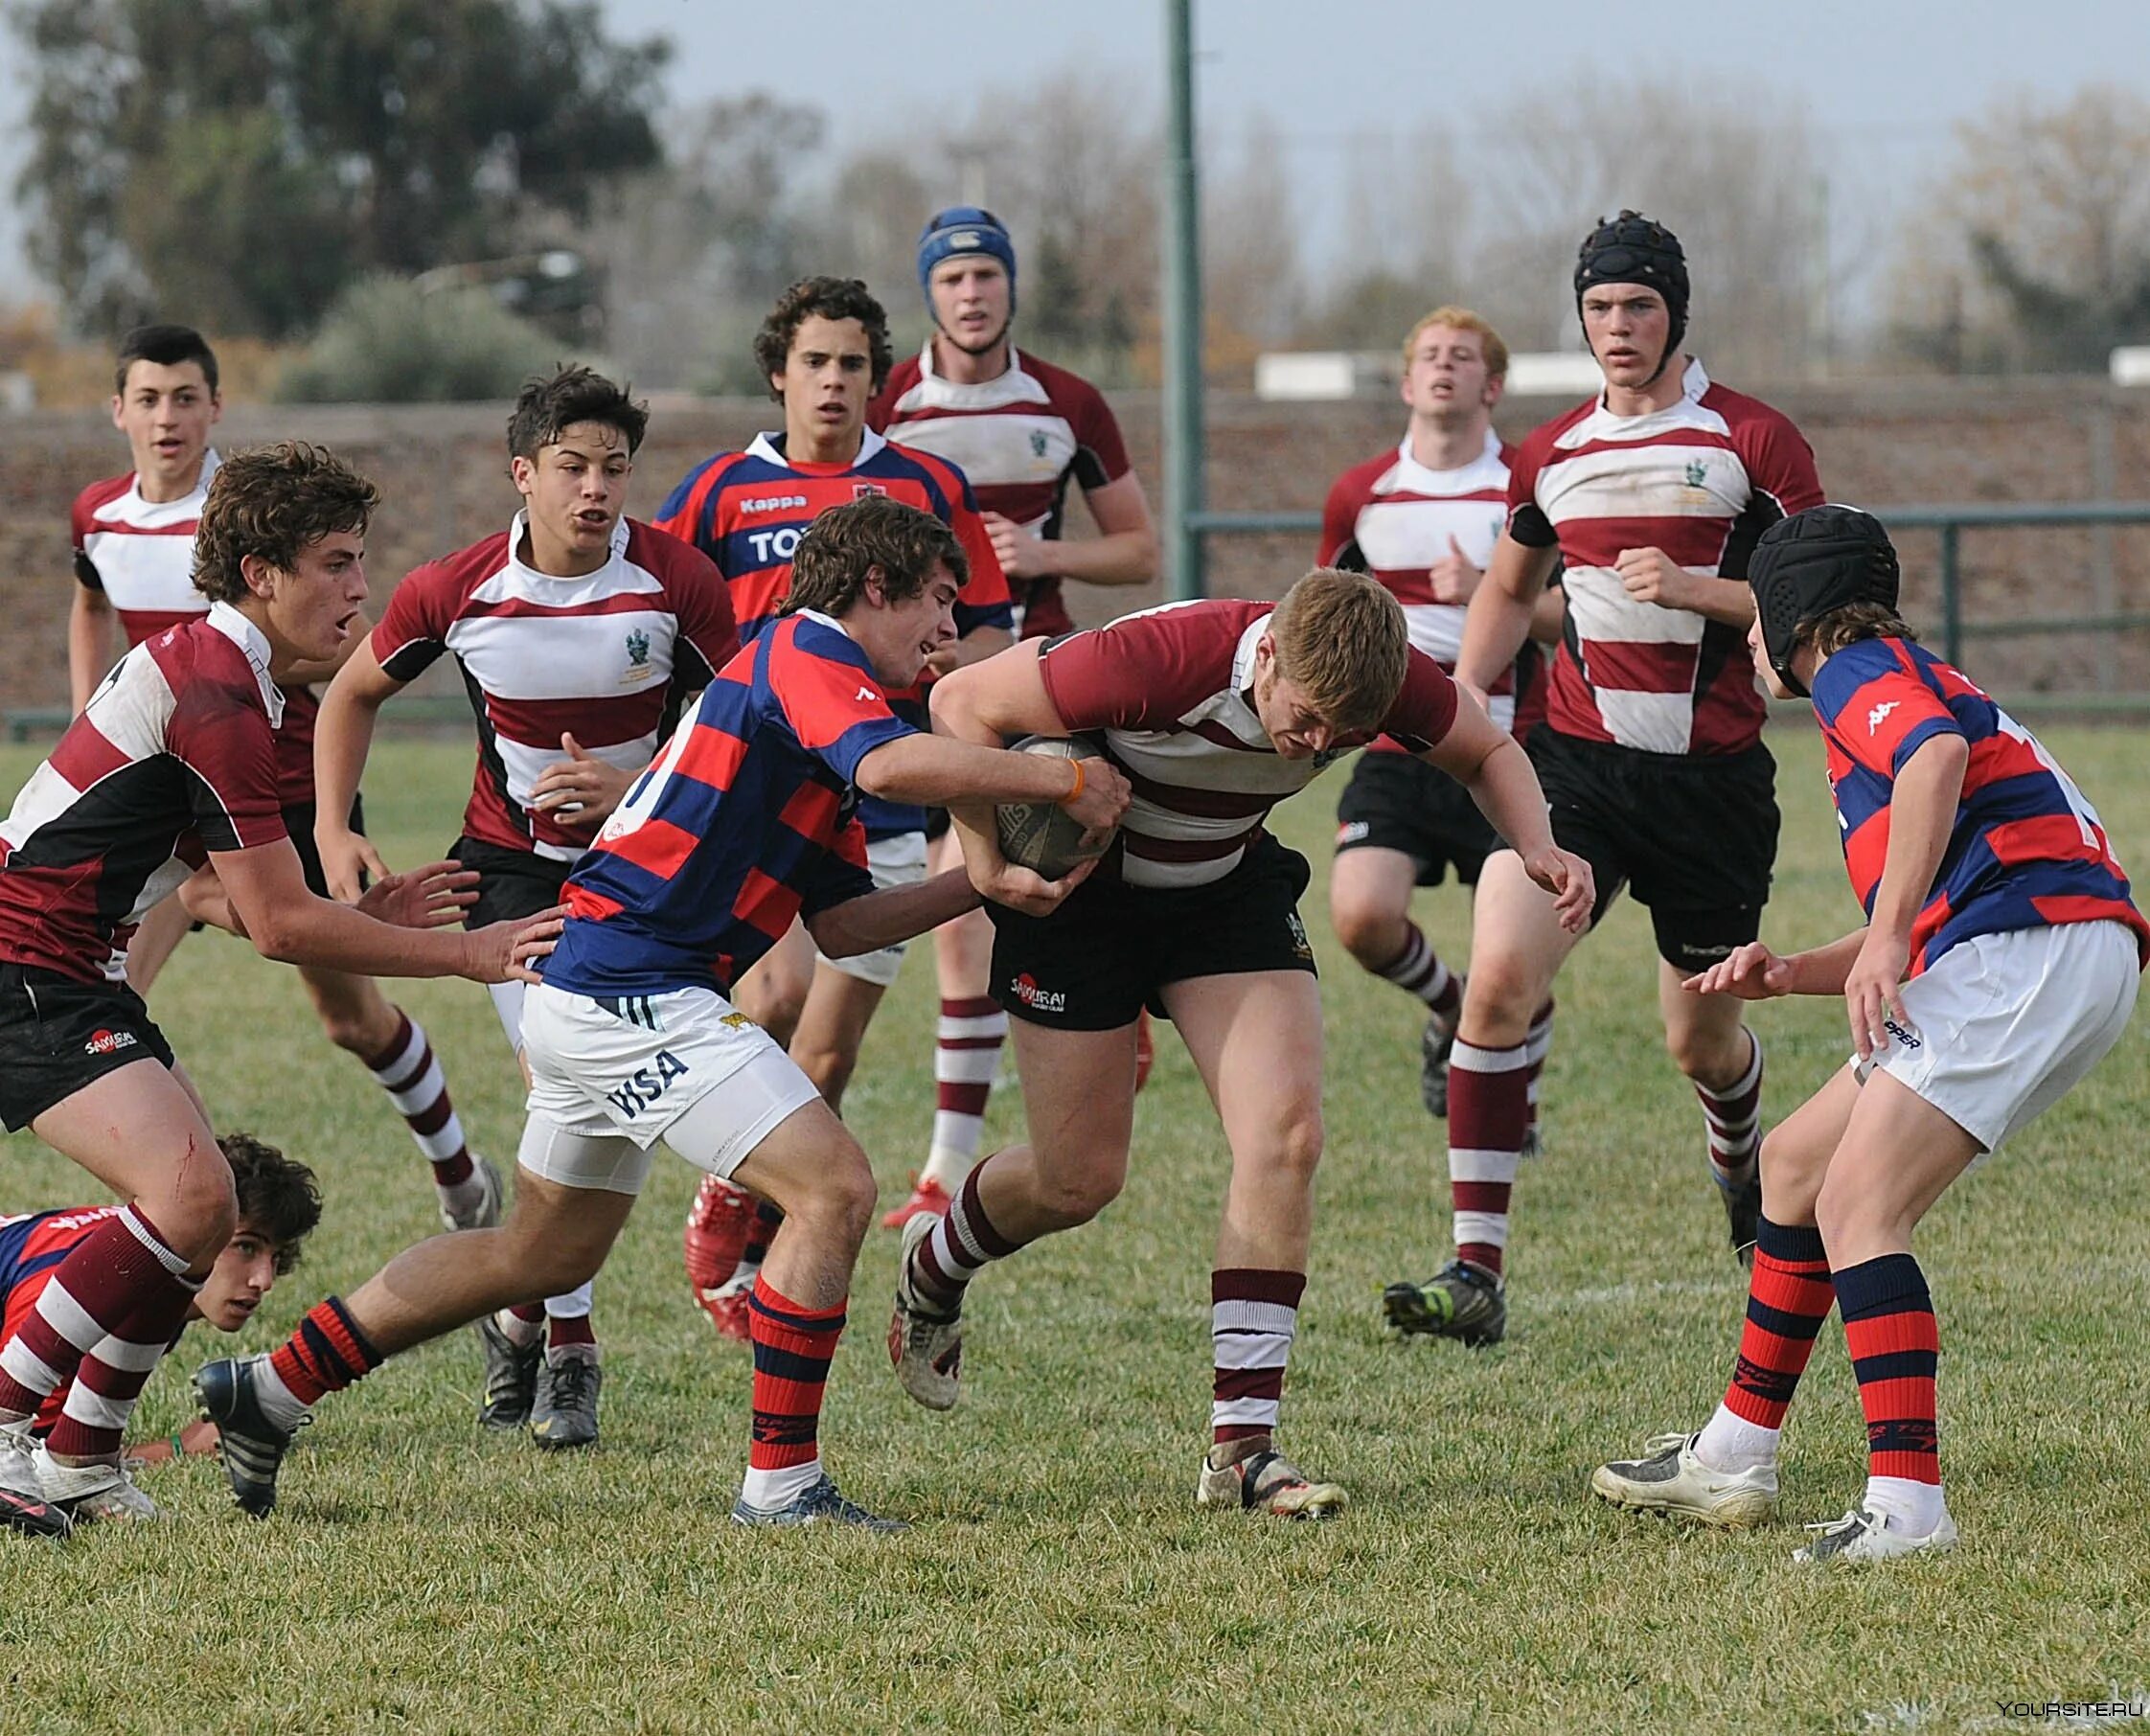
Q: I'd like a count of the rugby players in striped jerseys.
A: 11